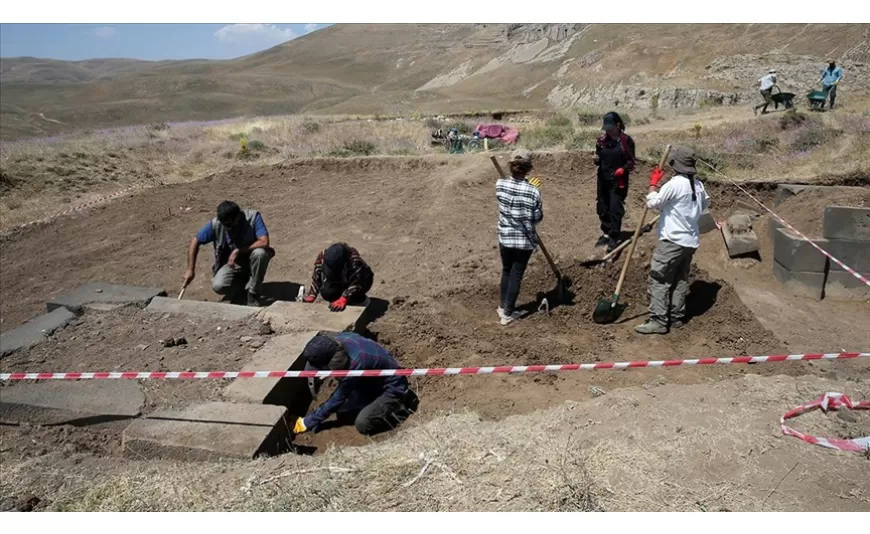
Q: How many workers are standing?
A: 5